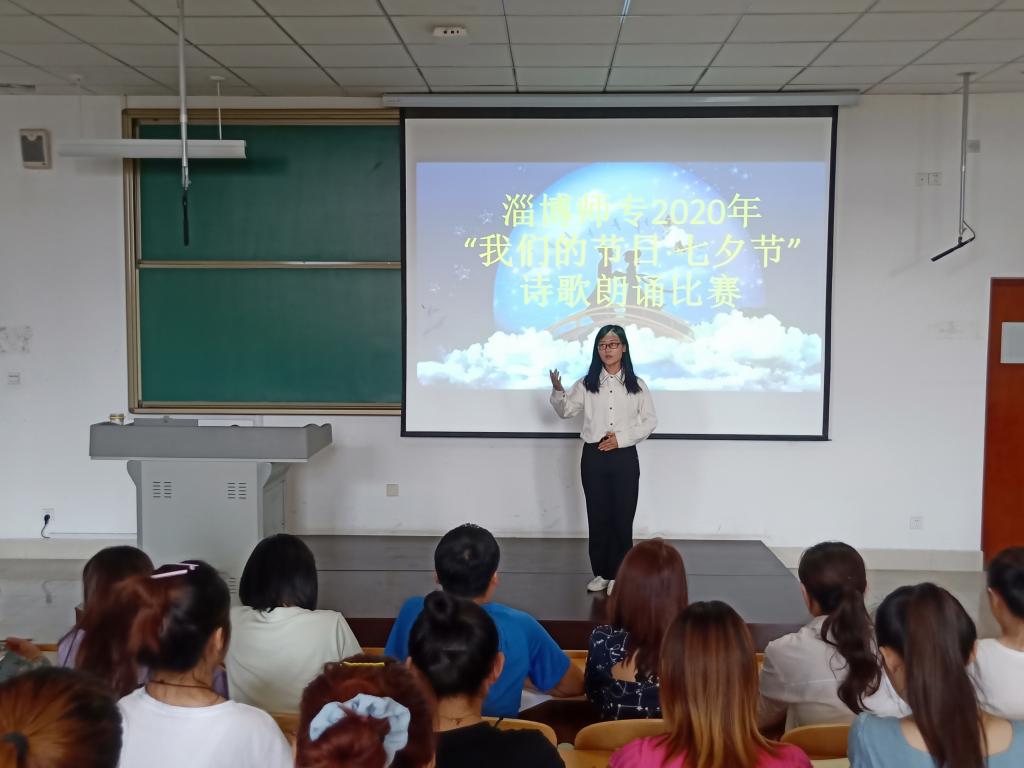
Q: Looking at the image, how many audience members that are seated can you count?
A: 12